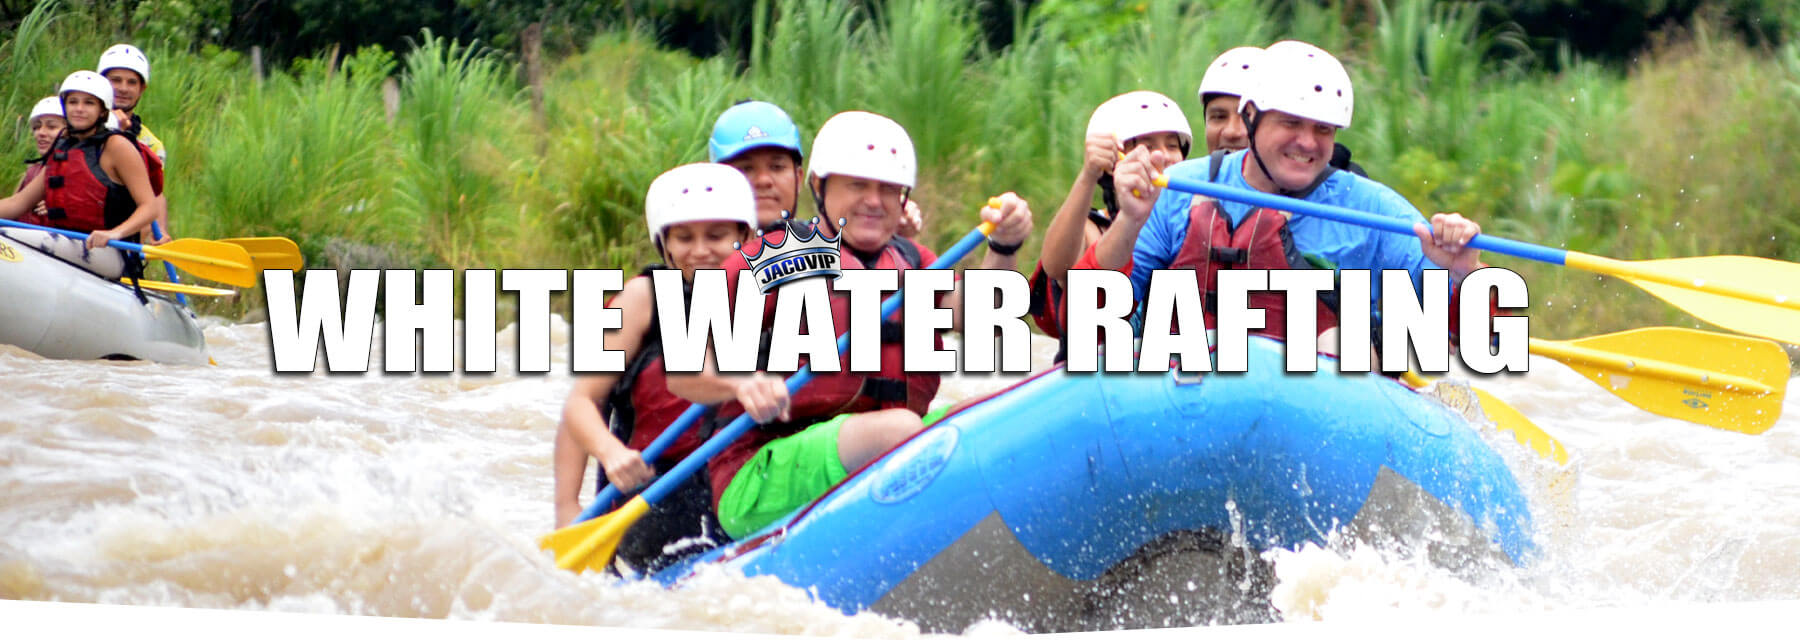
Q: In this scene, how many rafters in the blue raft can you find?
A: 6